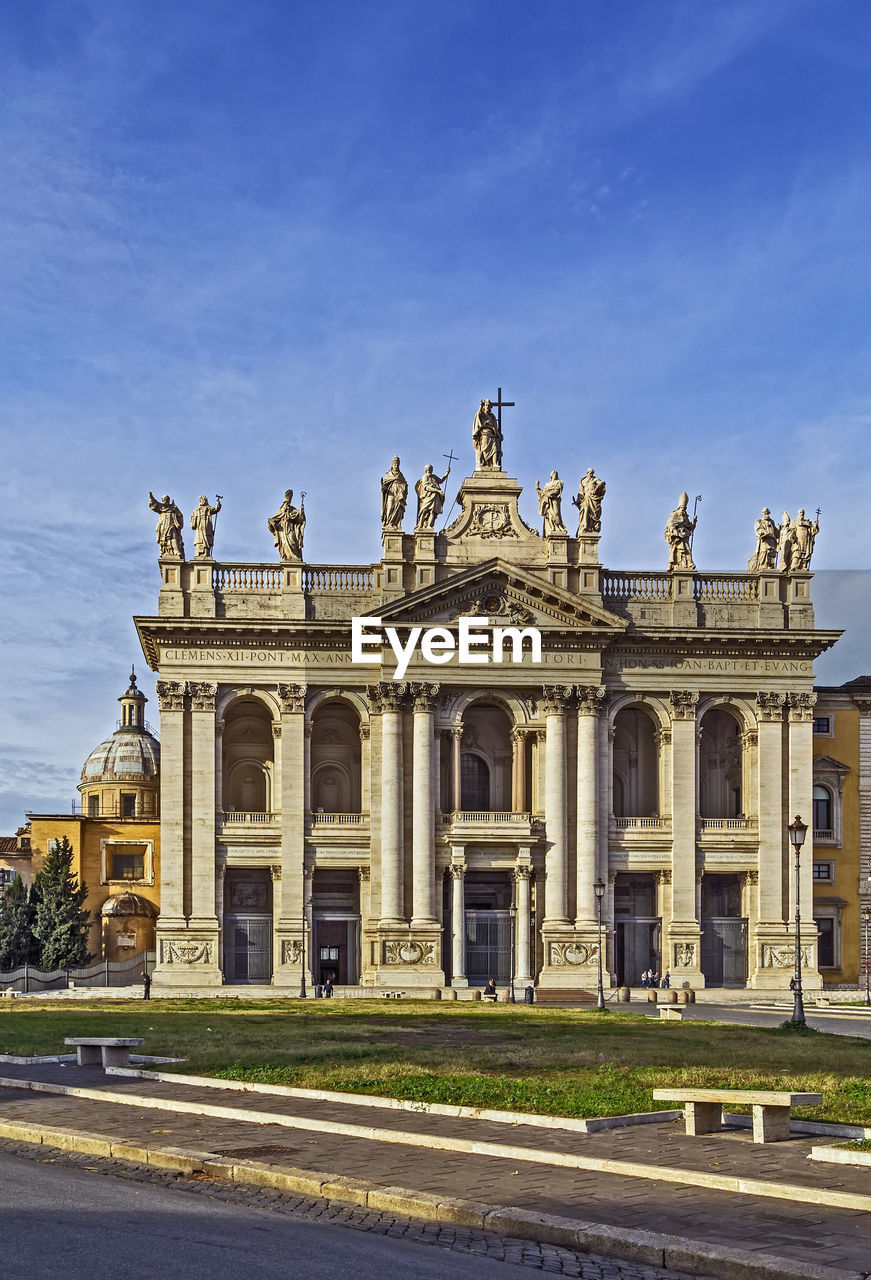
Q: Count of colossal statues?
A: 12